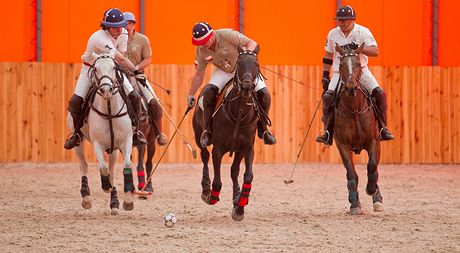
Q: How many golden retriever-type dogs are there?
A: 0